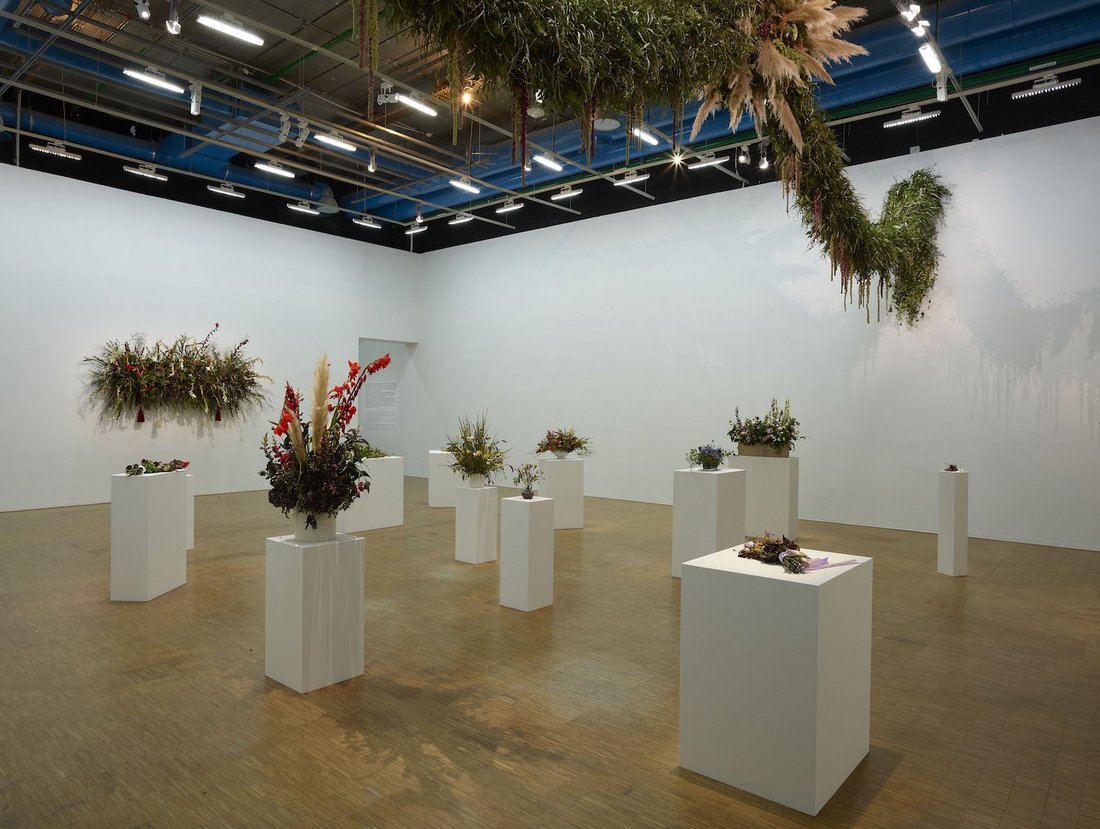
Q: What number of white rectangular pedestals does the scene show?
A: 12